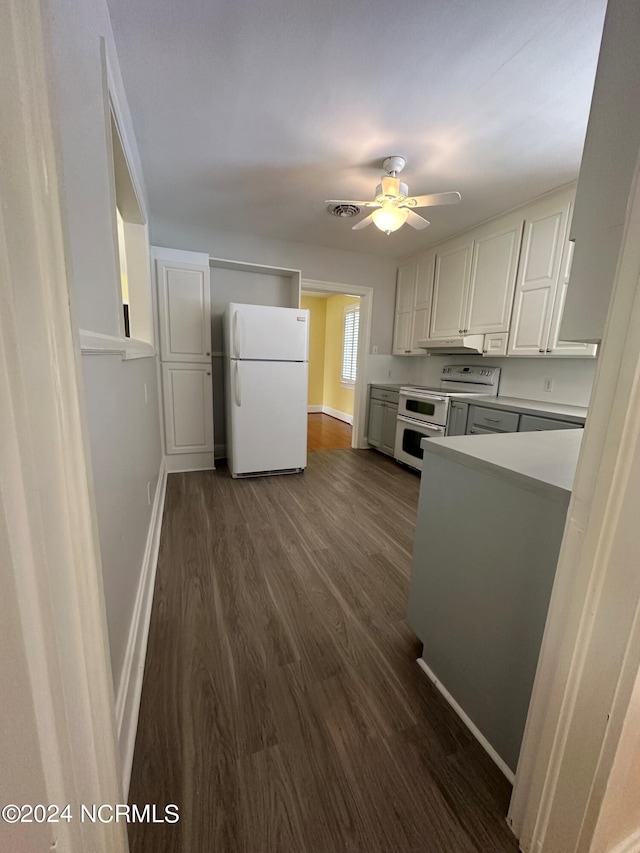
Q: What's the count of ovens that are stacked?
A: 2